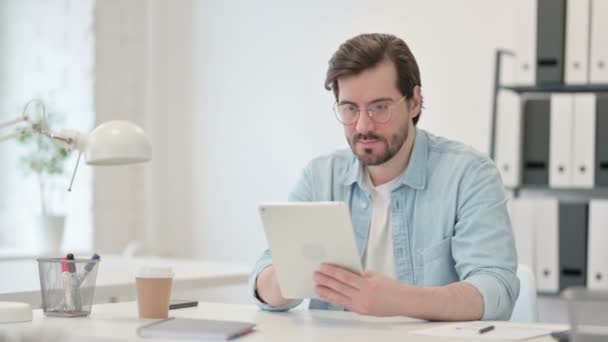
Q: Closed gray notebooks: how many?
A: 1